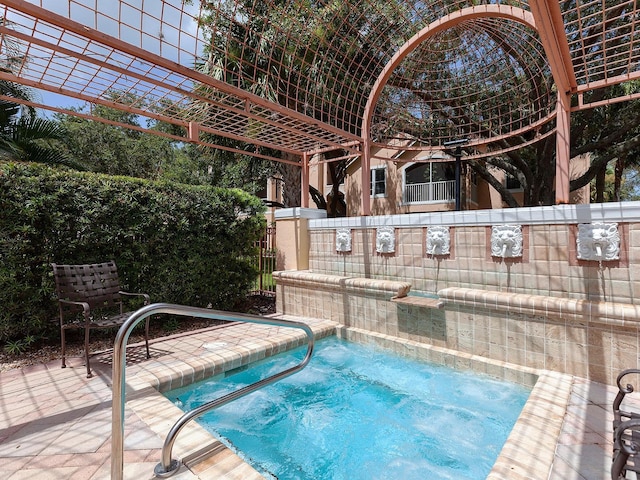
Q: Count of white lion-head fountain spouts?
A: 5